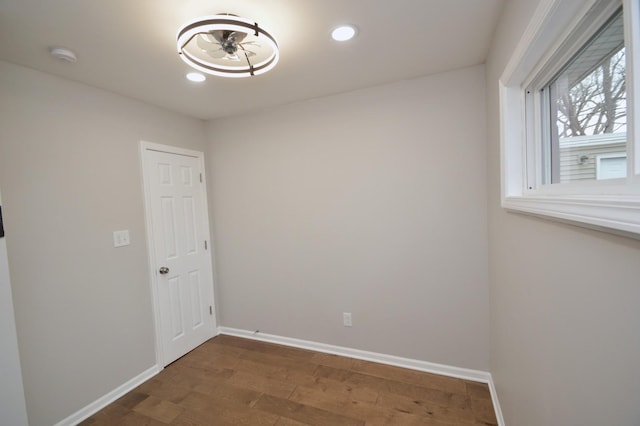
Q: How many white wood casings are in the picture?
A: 2